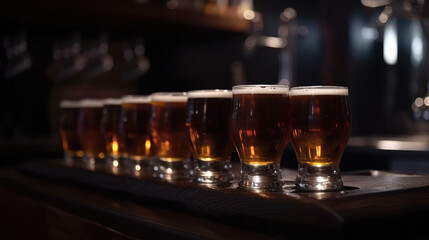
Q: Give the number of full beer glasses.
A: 8